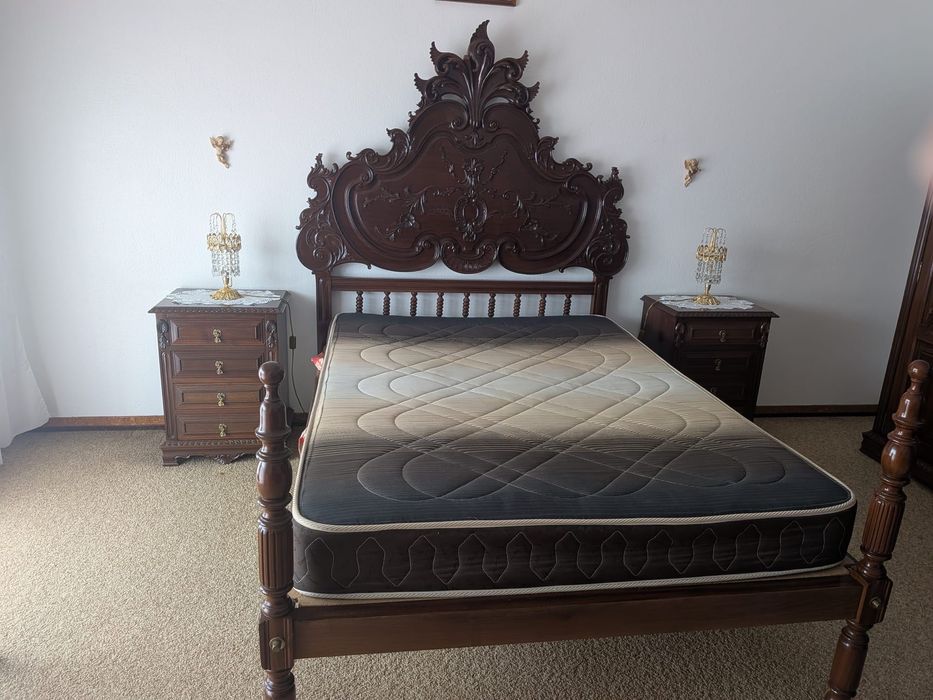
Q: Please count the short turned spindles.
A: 9